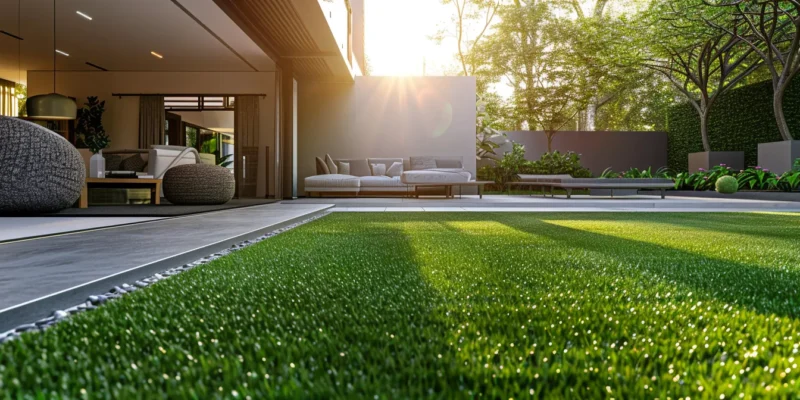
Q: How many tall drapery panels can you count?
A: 2